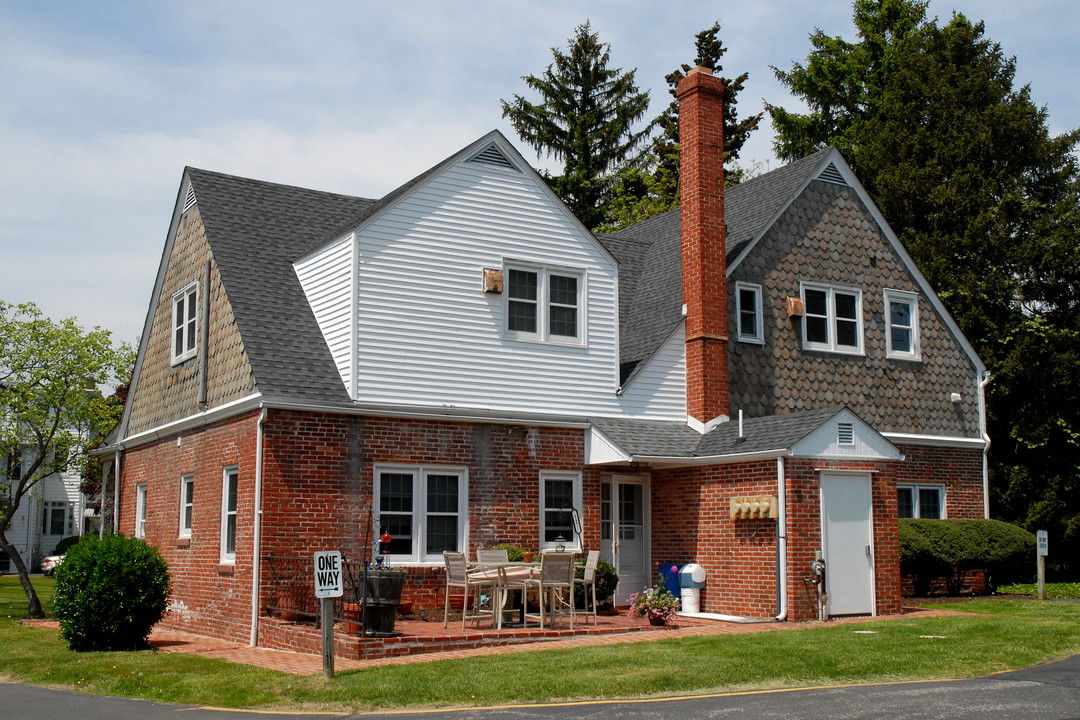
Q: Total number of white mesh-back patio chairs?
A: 4